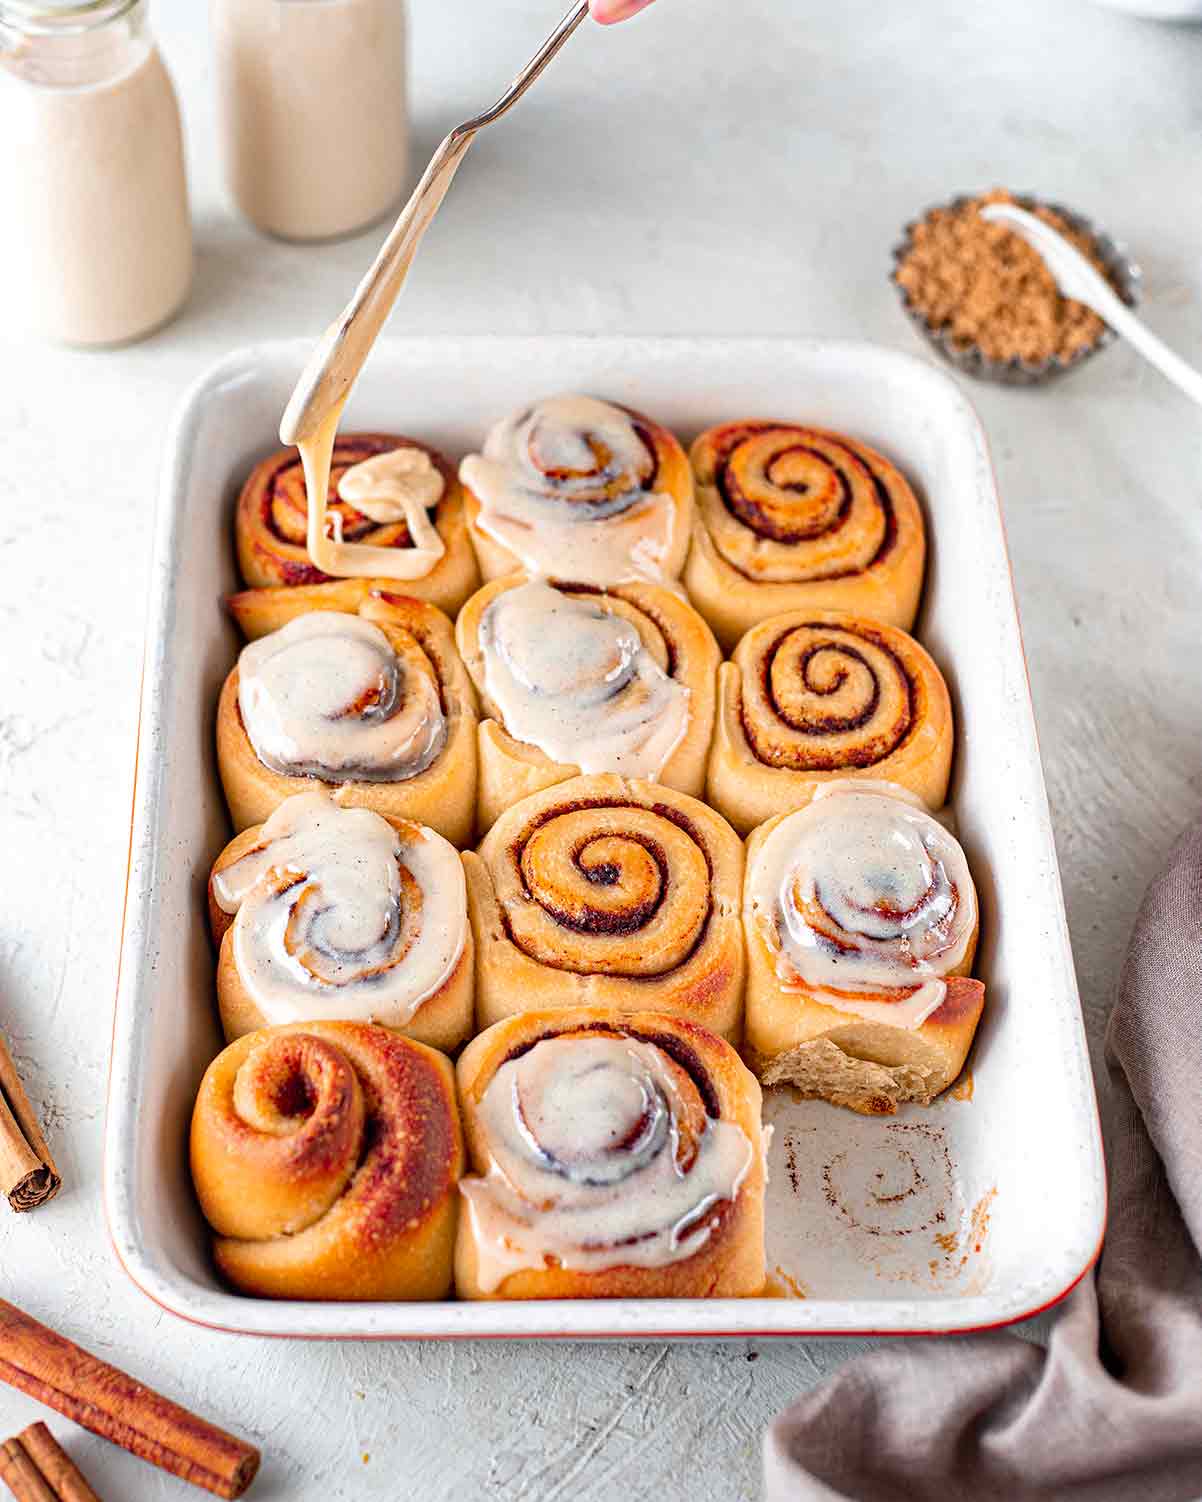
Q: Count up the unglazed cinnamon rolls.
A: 4